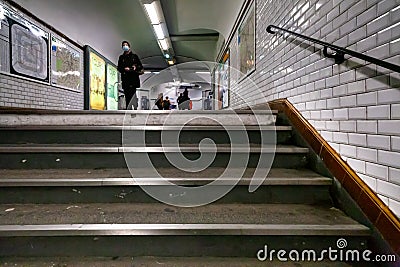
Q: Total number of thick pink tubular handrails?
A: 0